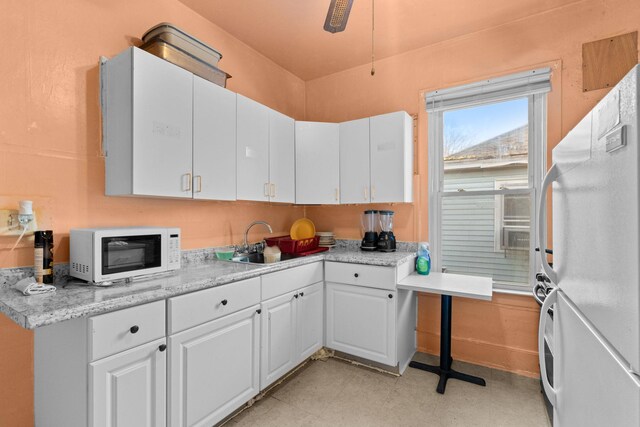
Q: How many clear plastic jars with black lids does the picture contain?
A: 2